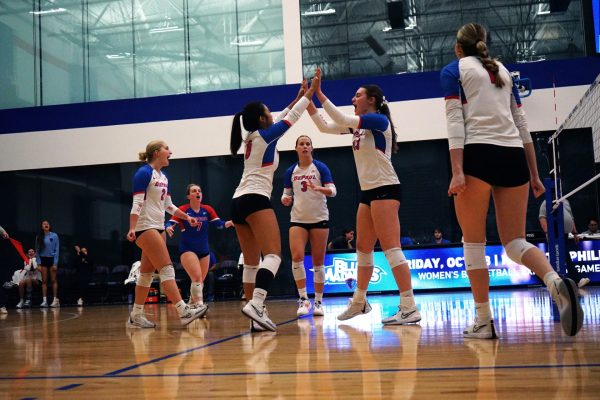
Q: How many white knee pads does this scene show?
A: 11